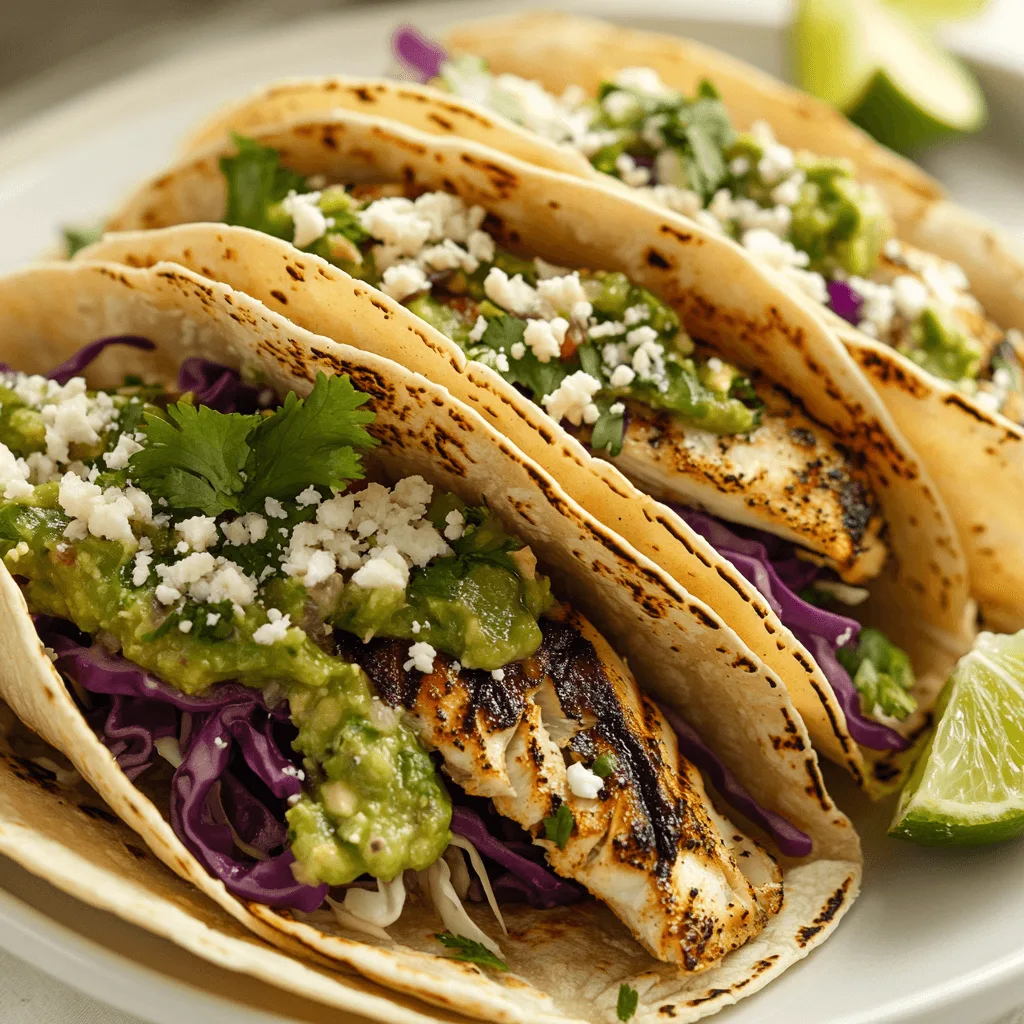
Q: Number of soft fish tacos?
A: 3